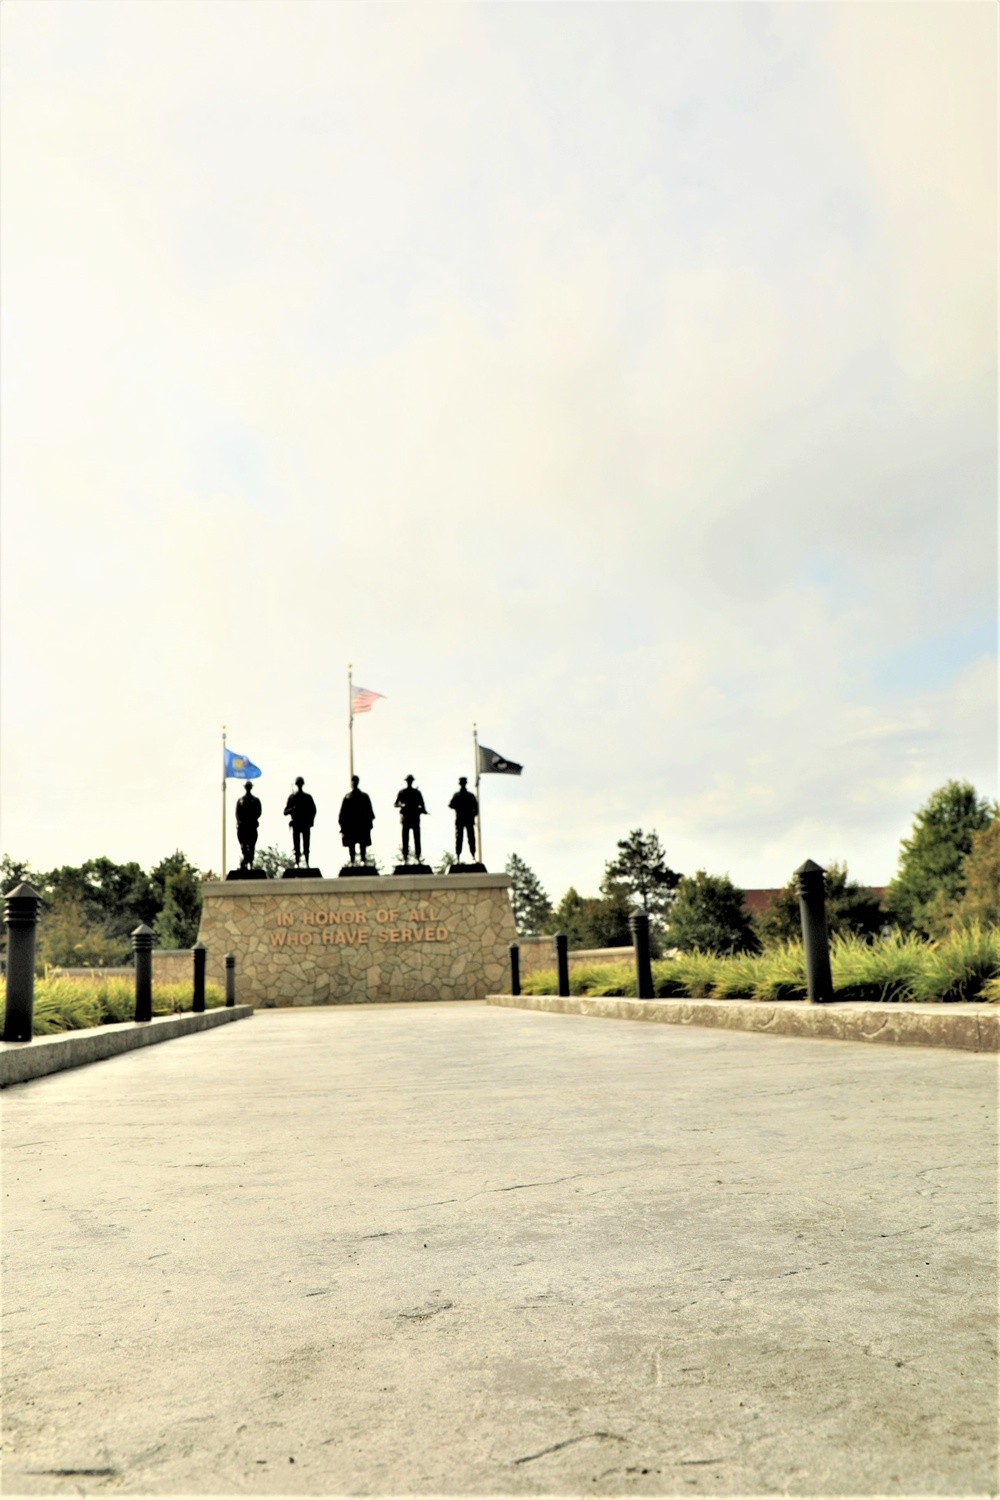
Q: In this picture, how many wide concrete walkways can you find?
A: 1